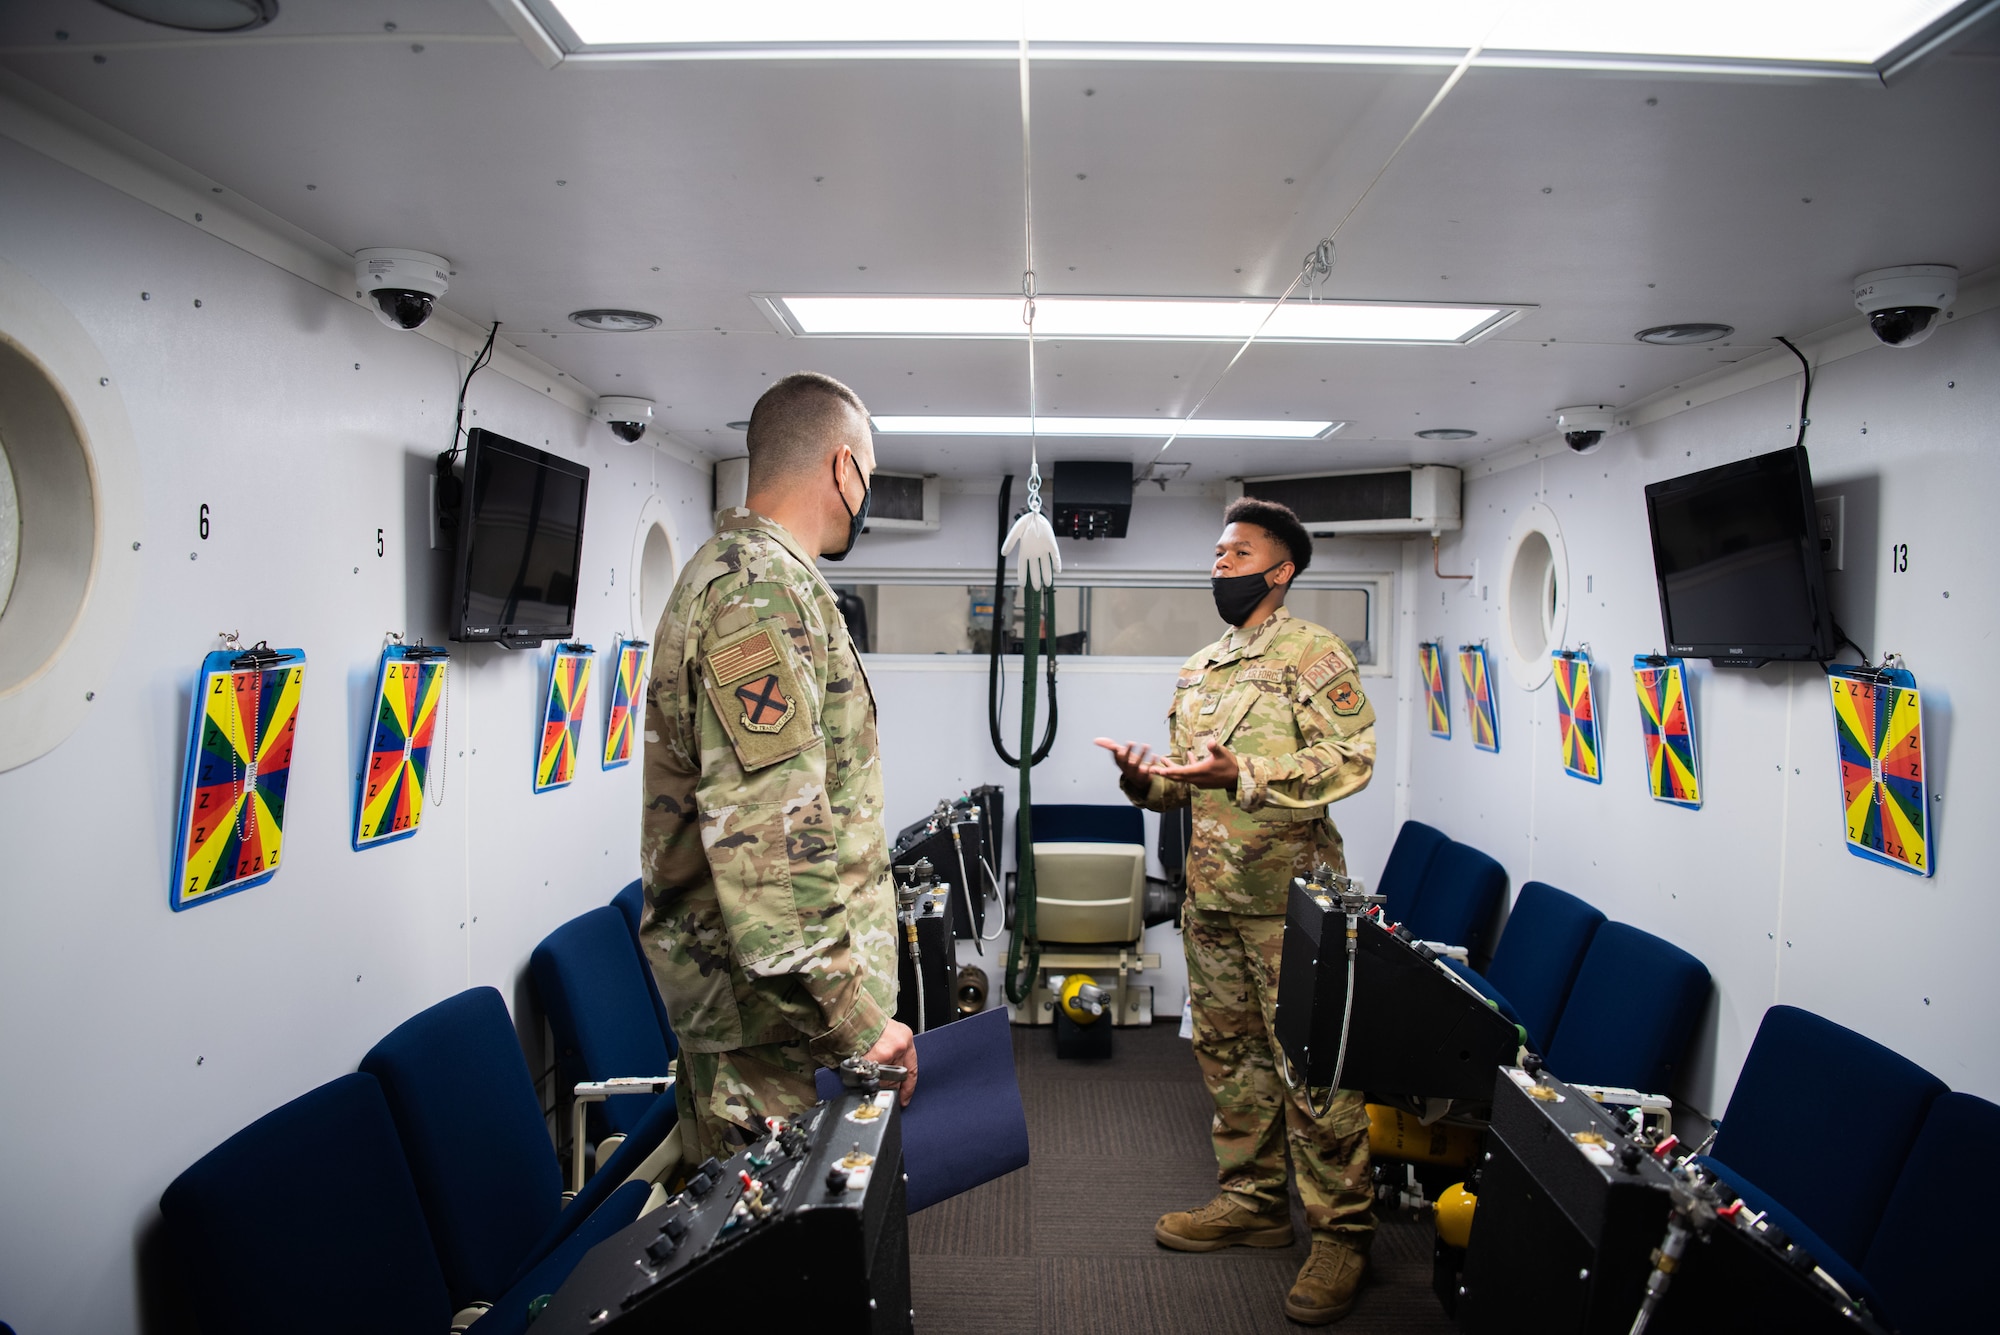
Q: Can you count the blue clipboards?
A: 9